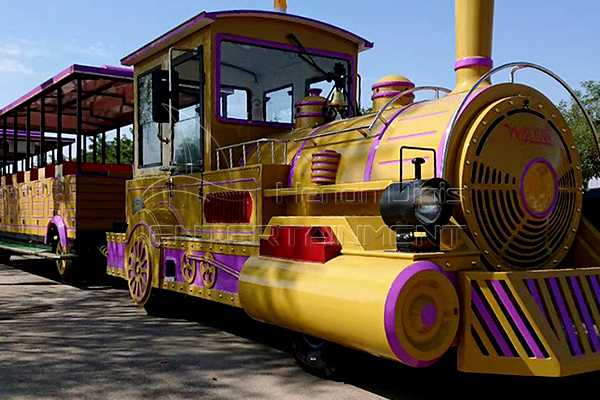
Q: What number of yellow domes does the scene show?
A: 2